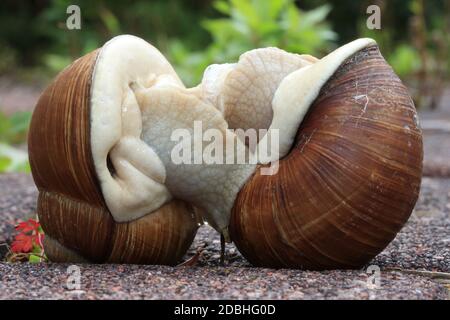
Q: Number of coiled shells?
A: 2